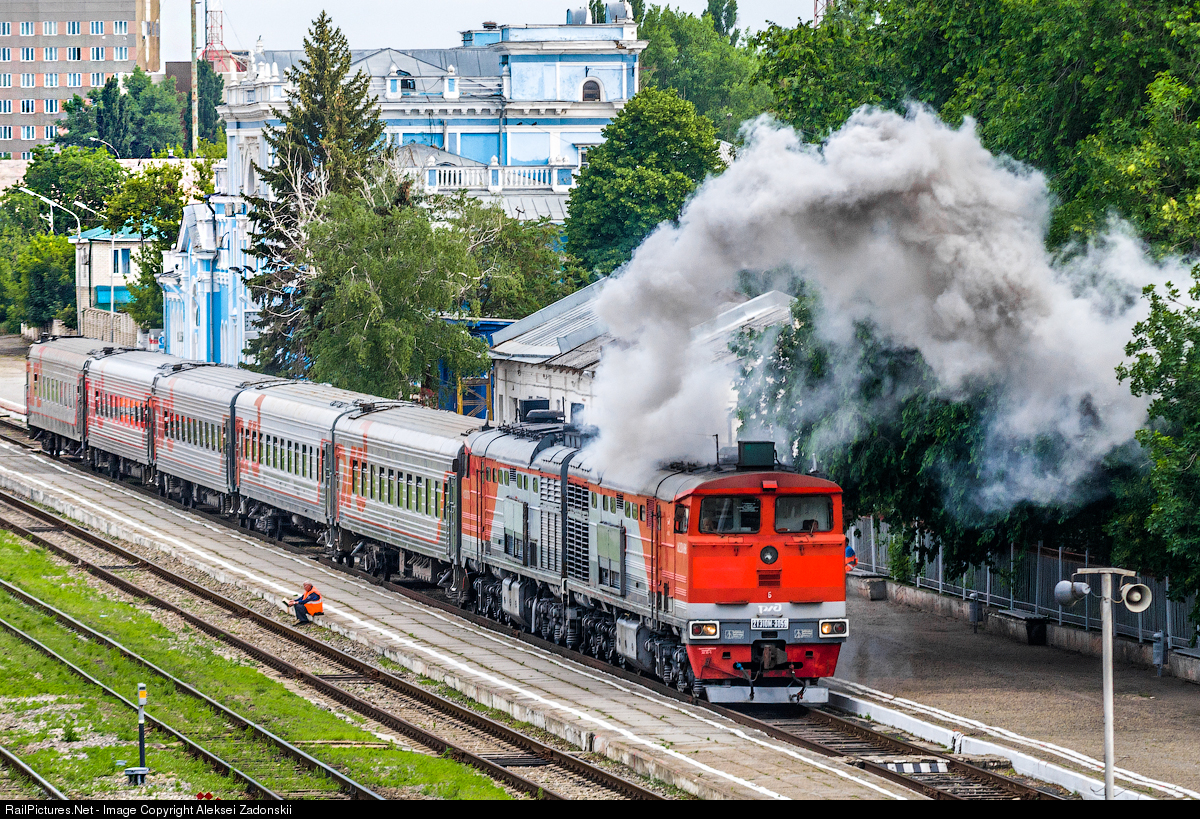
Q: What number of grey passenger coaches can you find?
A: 5